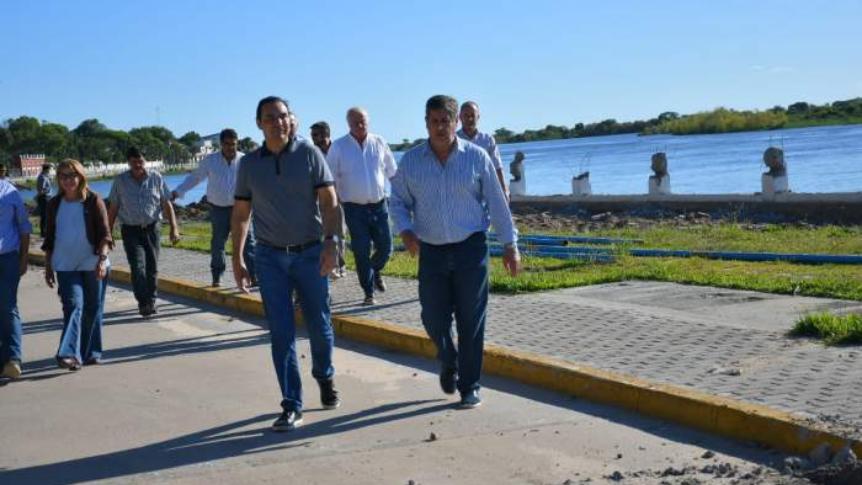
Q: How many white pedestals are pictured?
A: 4